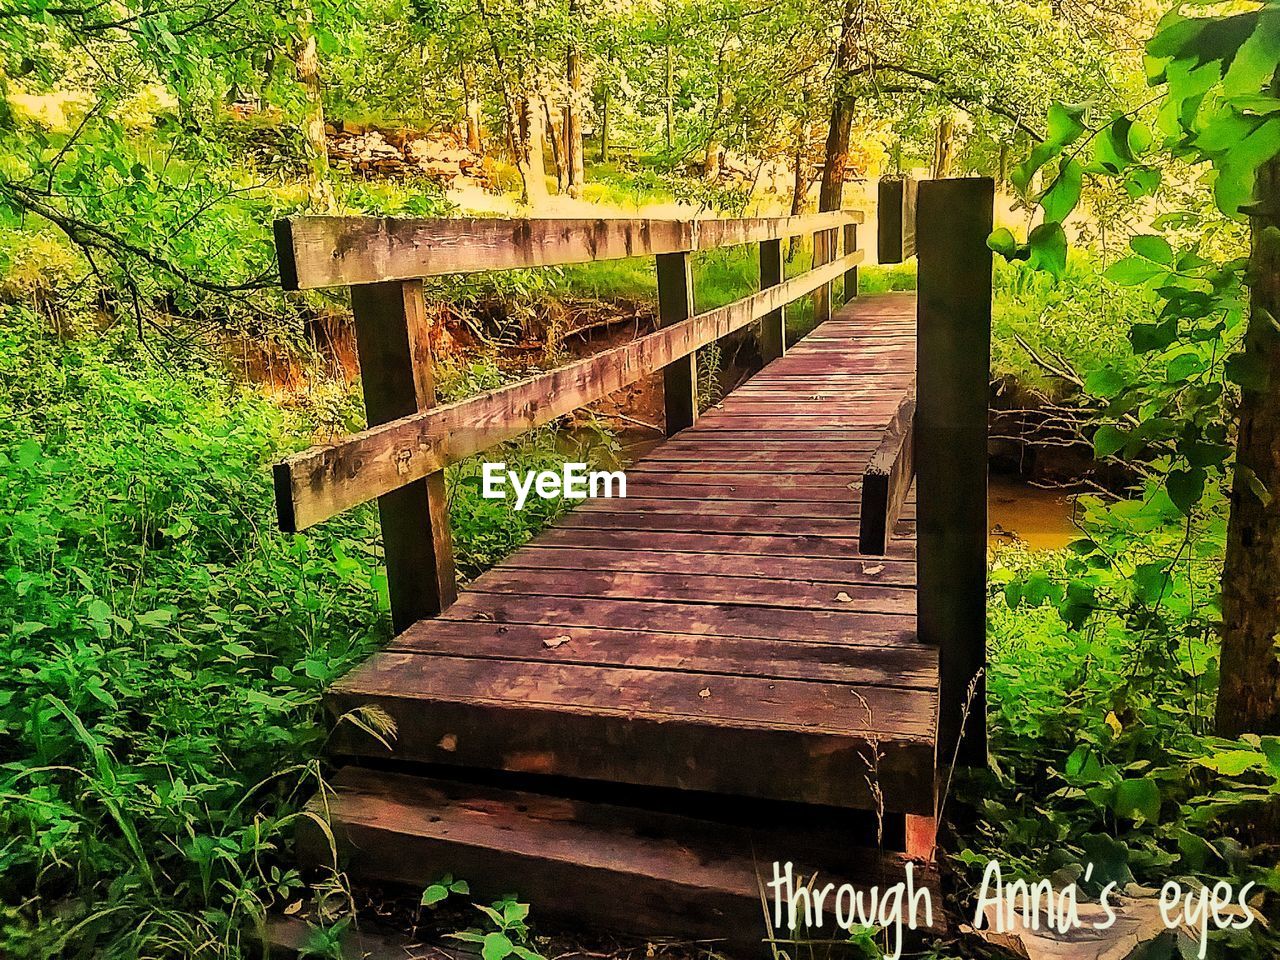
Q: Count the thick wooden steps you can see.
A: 2